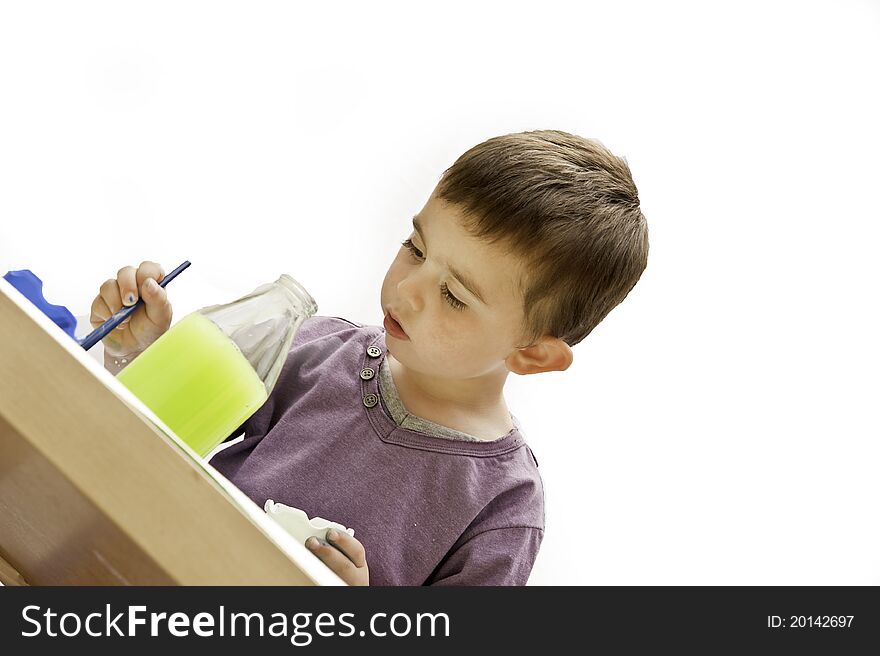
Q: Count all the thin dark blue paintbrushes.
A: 1